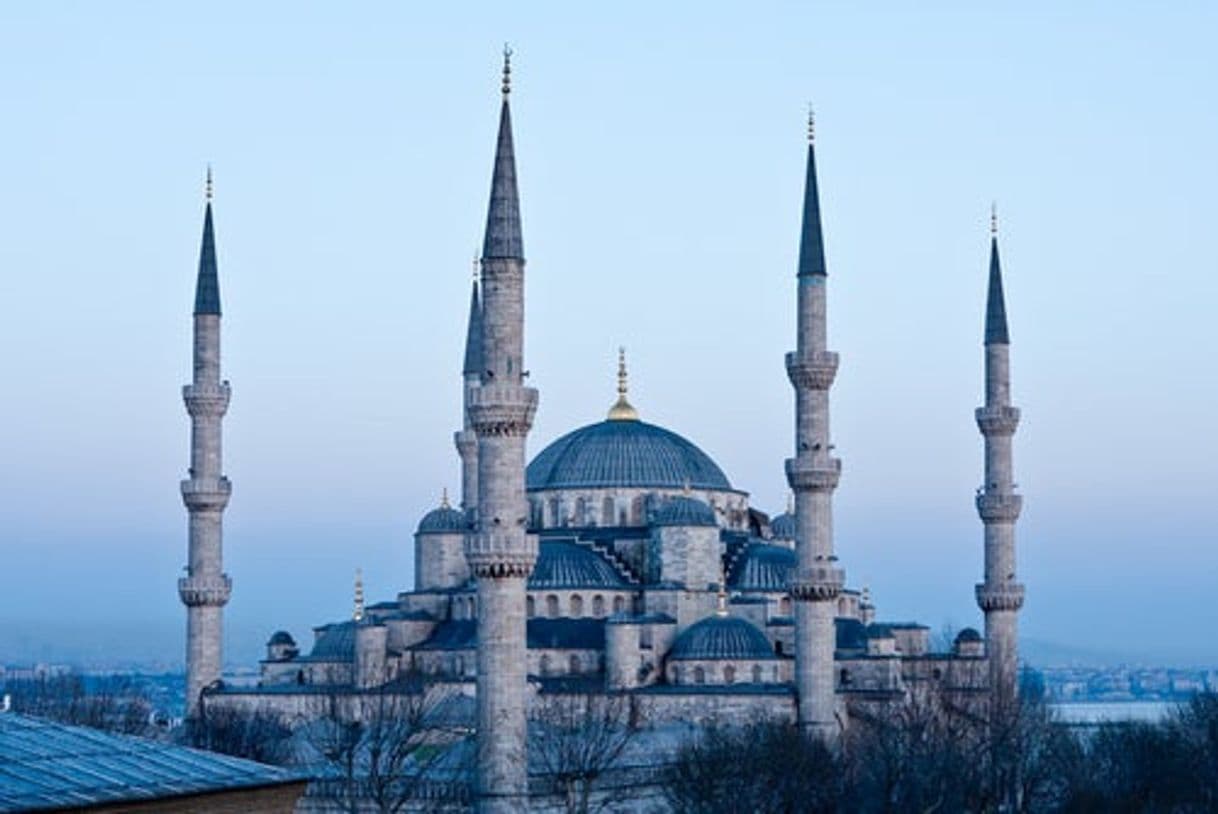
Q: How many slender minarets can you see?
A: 5